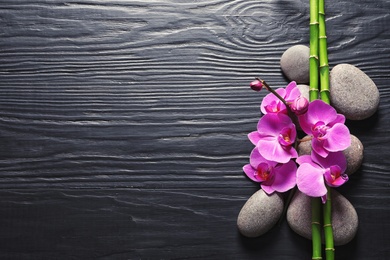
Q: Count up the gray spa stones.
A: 6